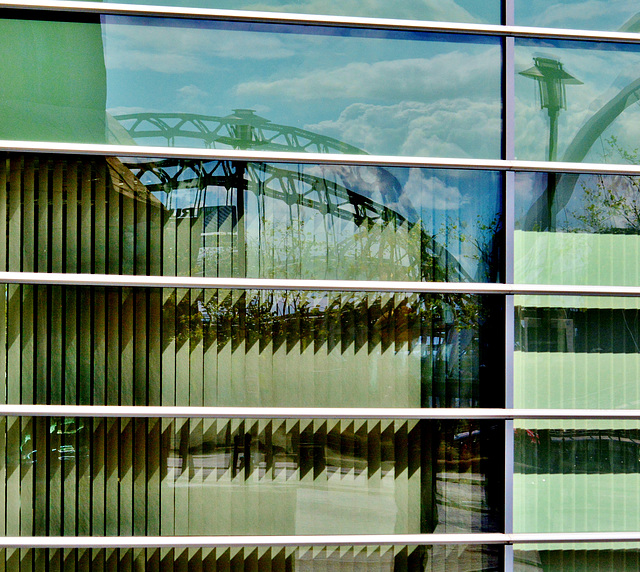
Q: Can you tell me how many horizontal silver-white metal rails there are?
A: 5